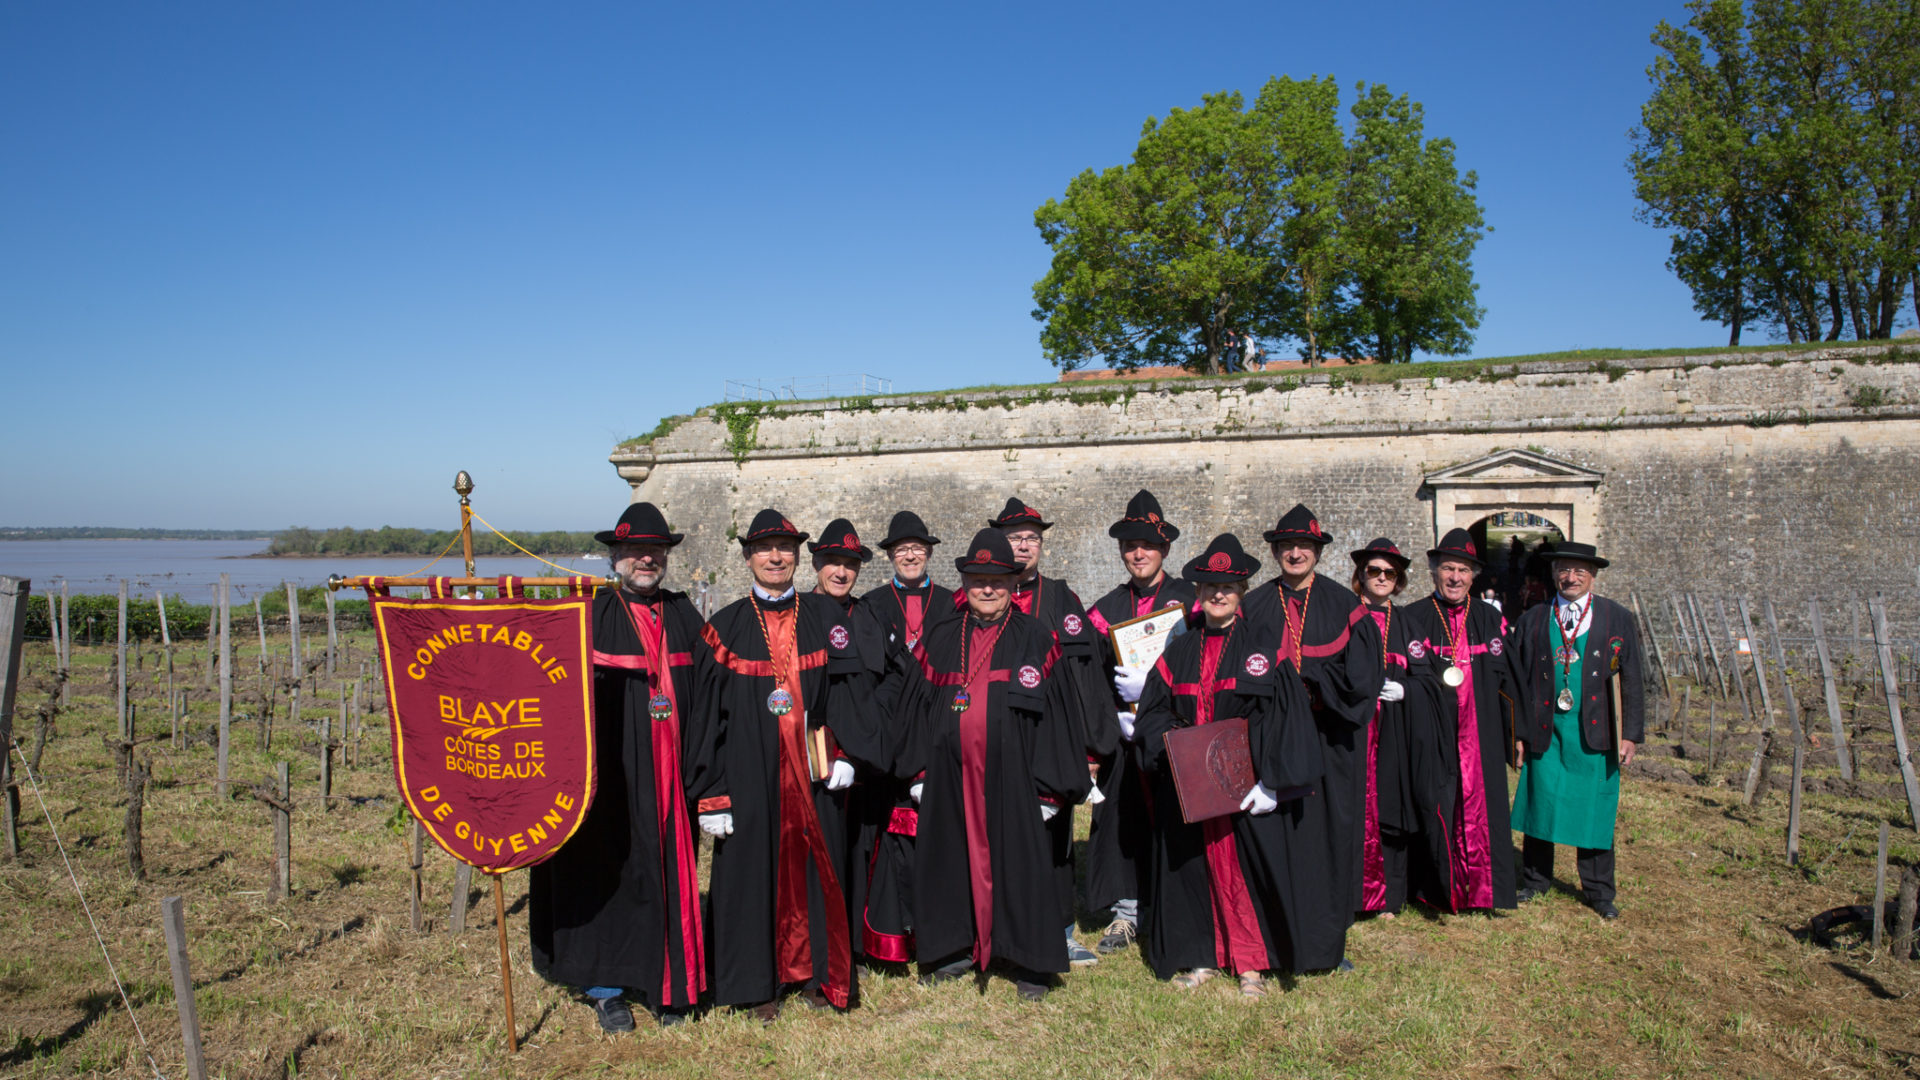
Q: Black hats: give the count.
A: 12